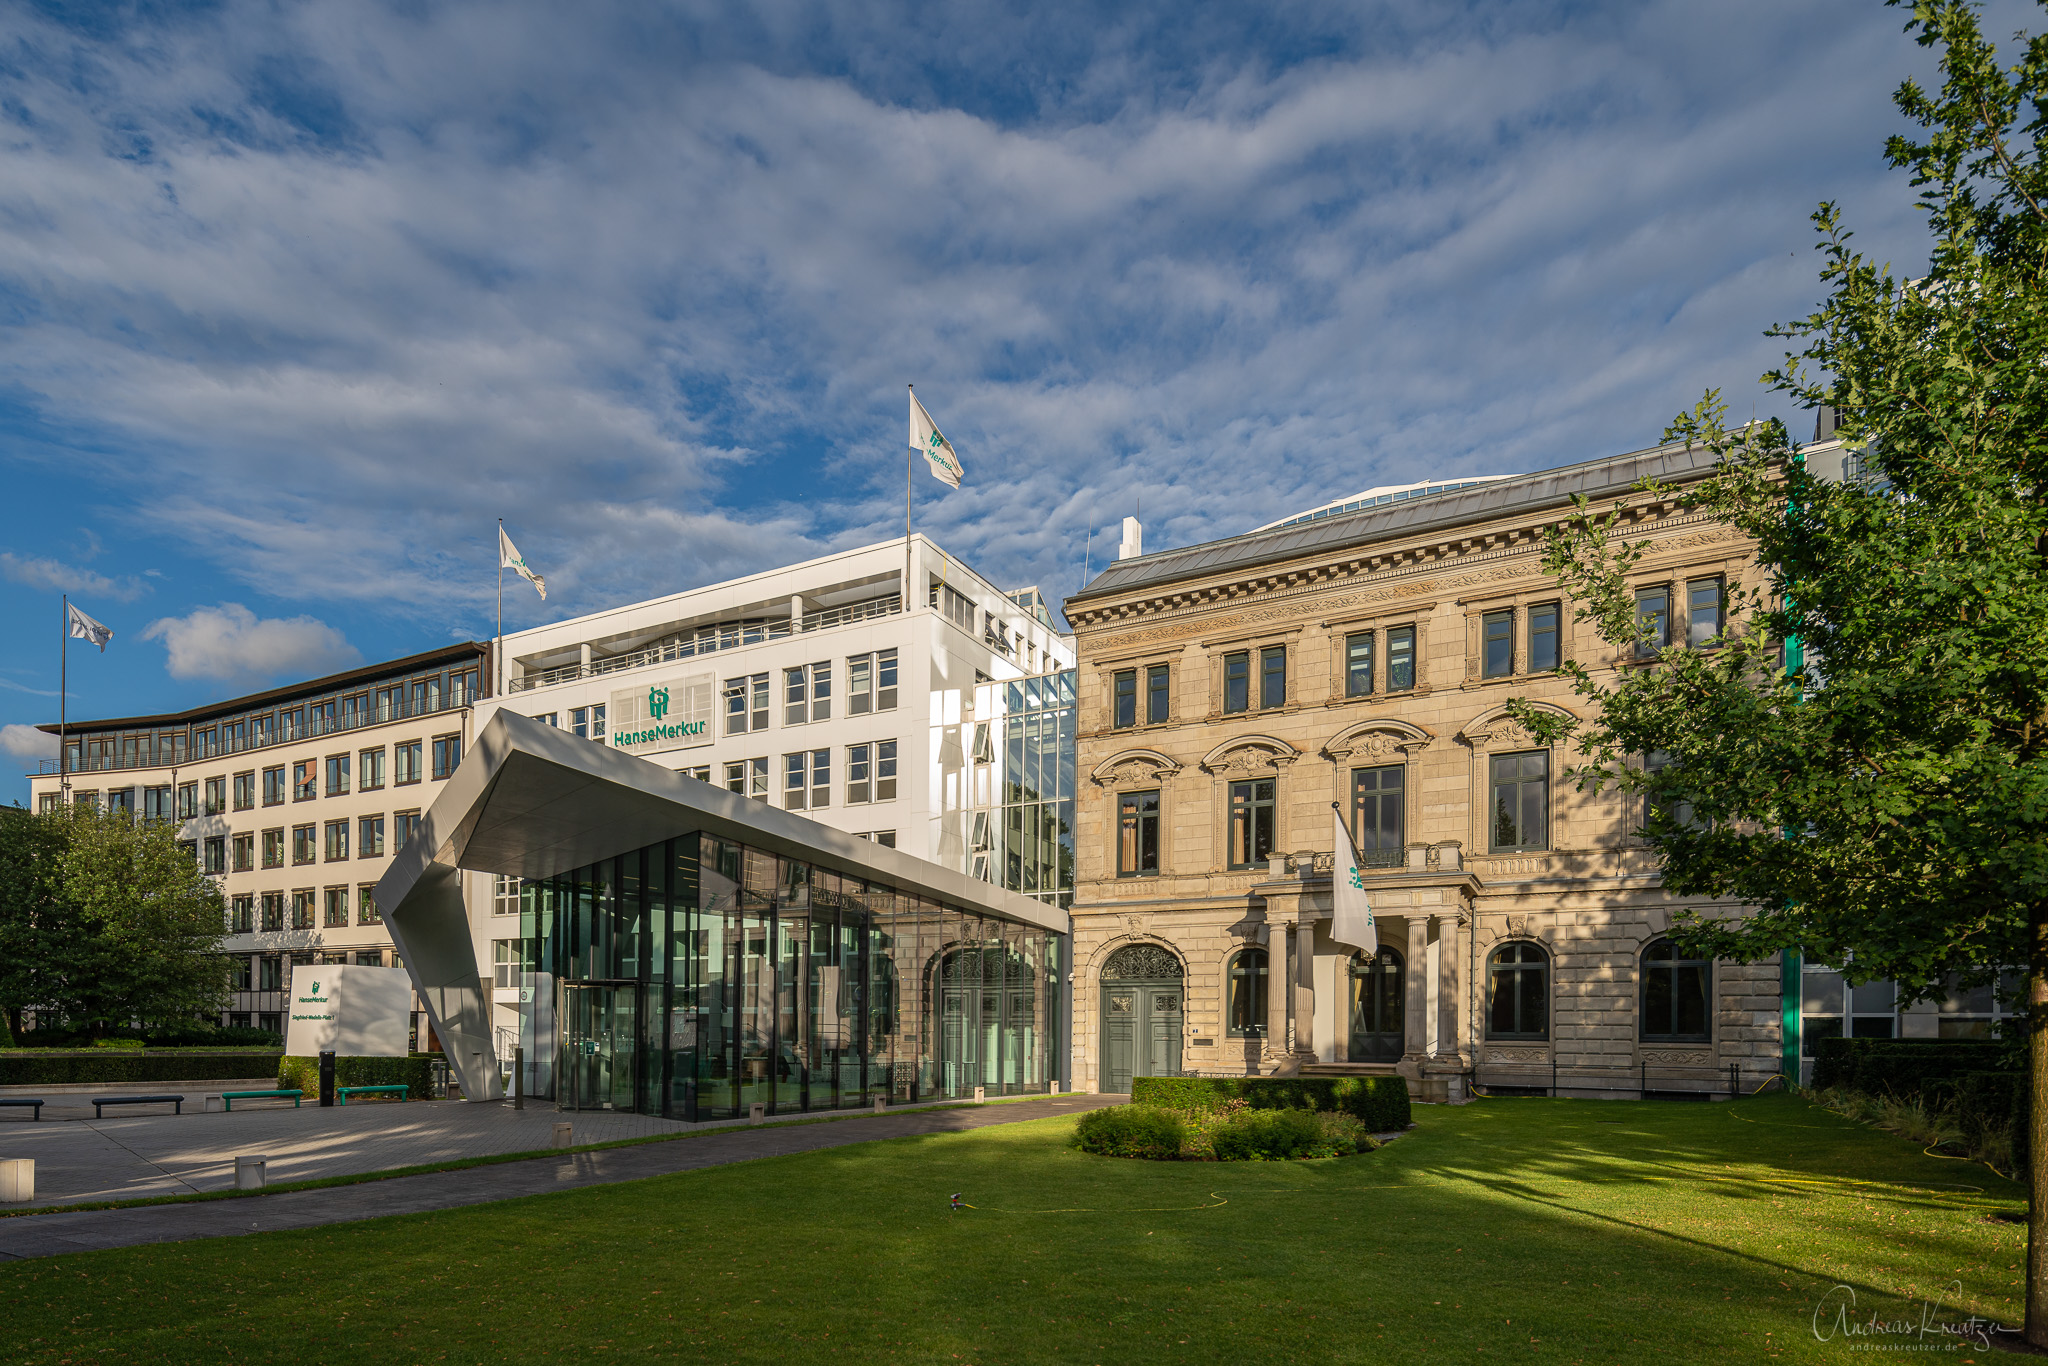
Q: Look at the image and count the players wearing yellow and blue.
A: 0